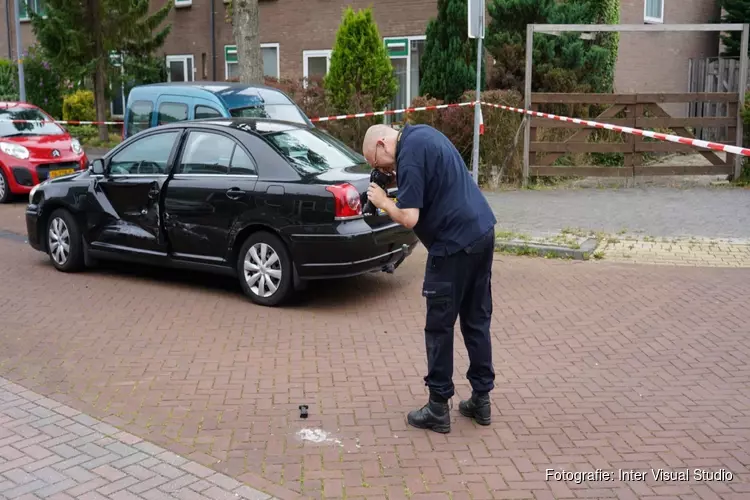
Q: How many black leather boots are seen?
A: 2